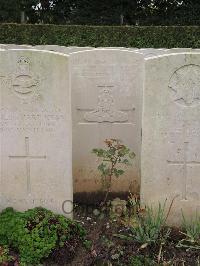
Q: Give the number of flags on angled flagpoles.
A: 0